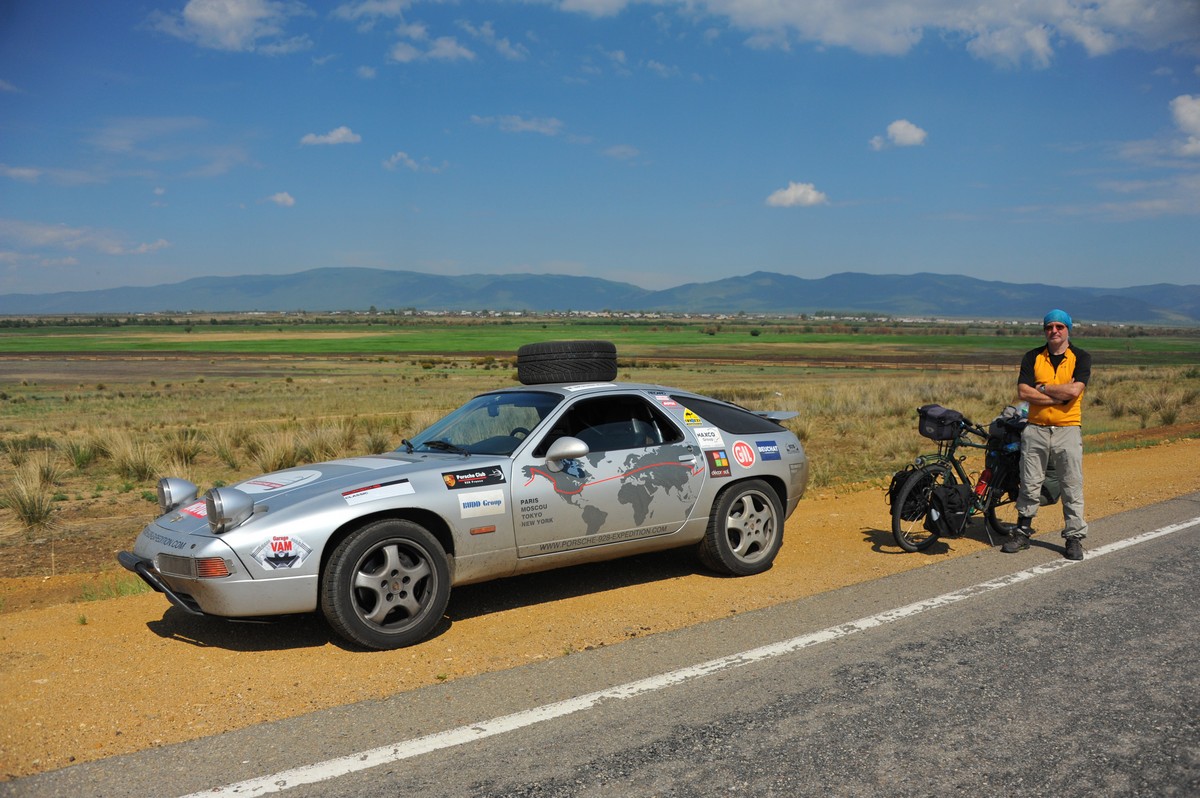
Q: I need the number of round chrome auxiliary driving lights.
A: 2